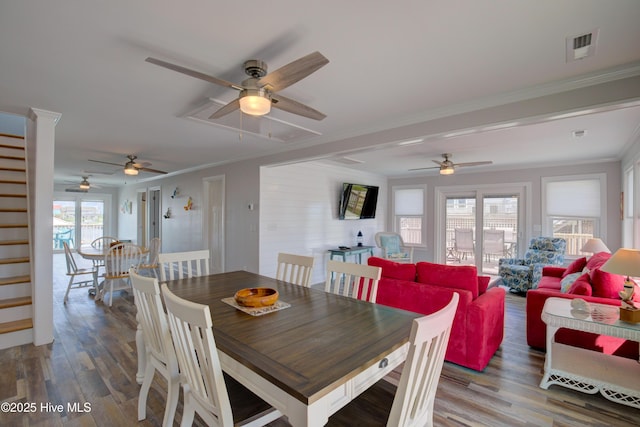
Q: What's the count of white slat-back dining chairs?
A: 6